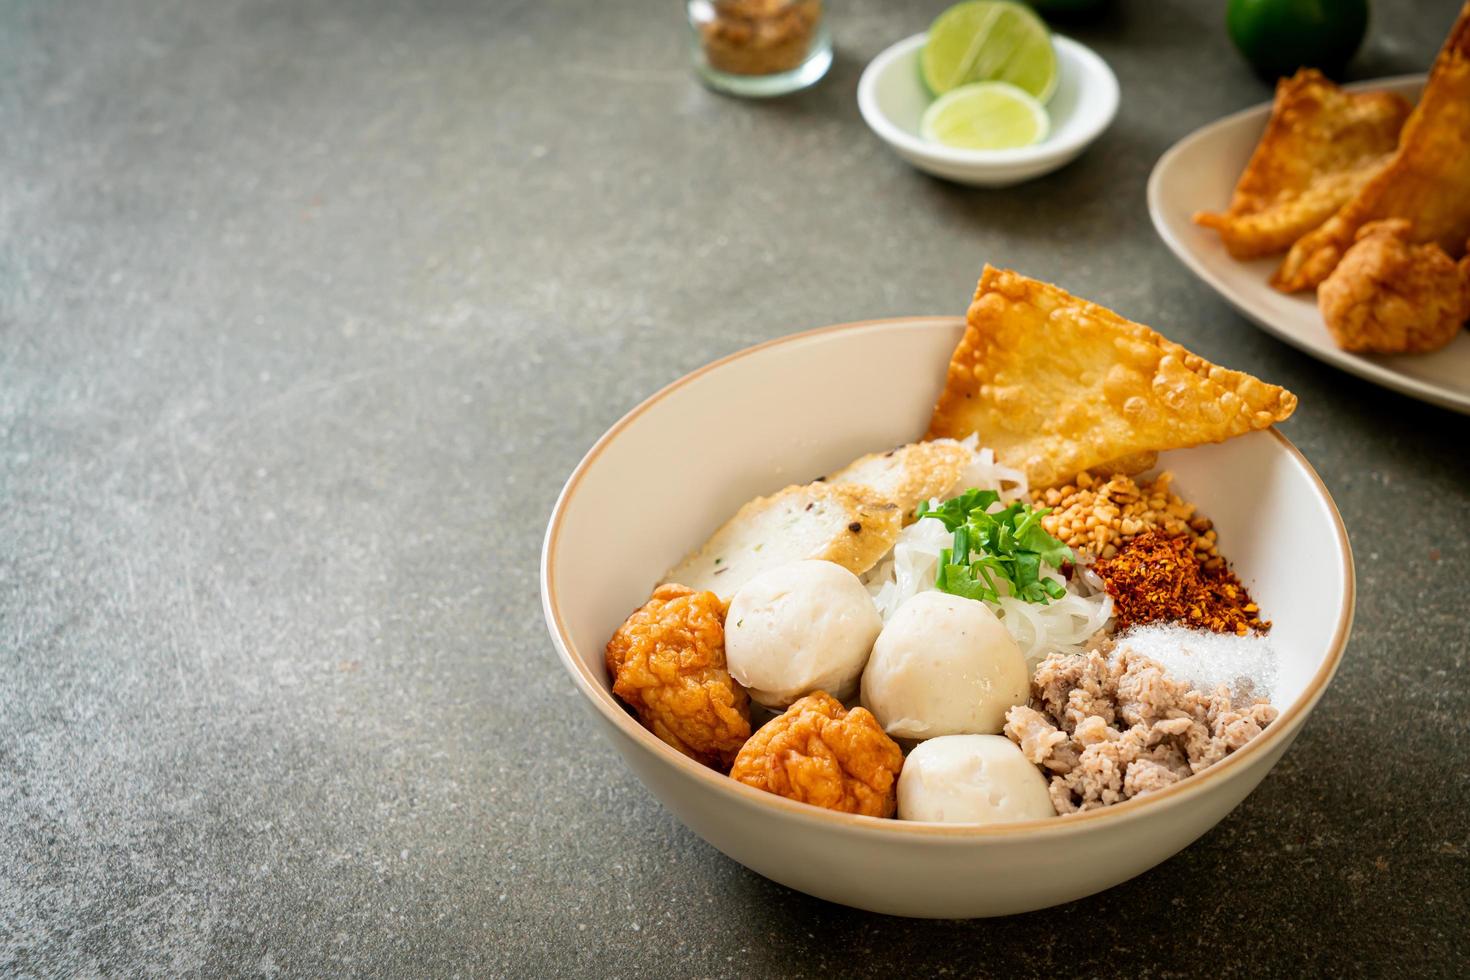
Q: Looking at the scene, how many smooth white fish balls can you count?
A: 3